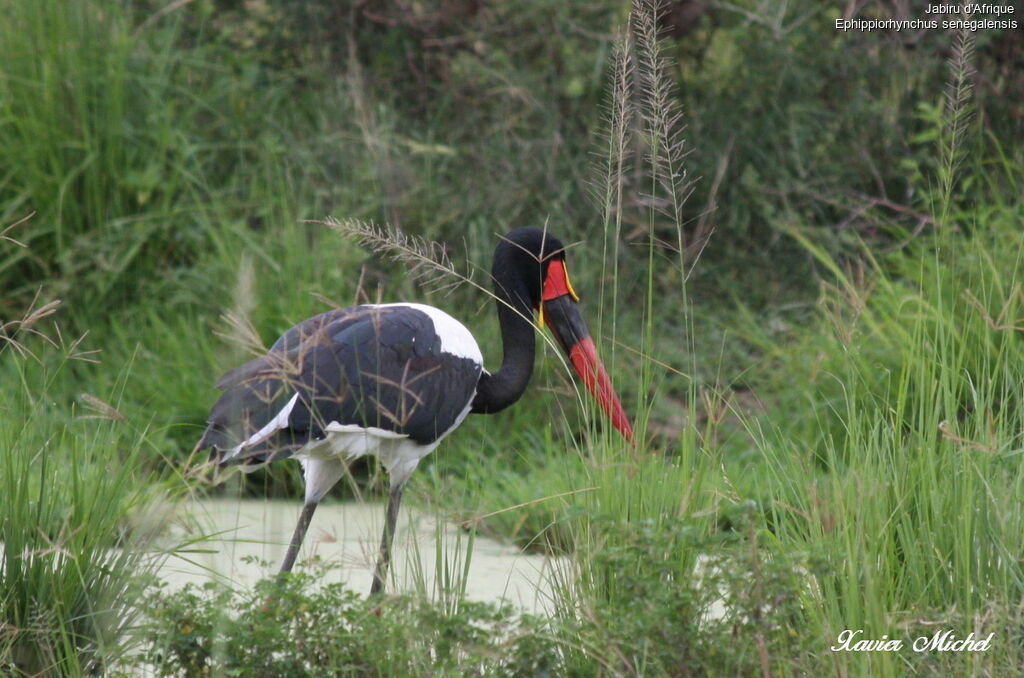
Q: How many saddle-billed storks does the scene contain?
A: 1